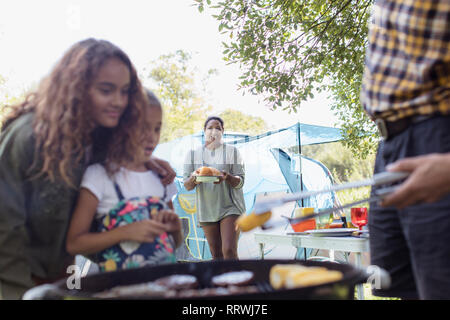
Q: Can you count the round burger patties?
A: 2